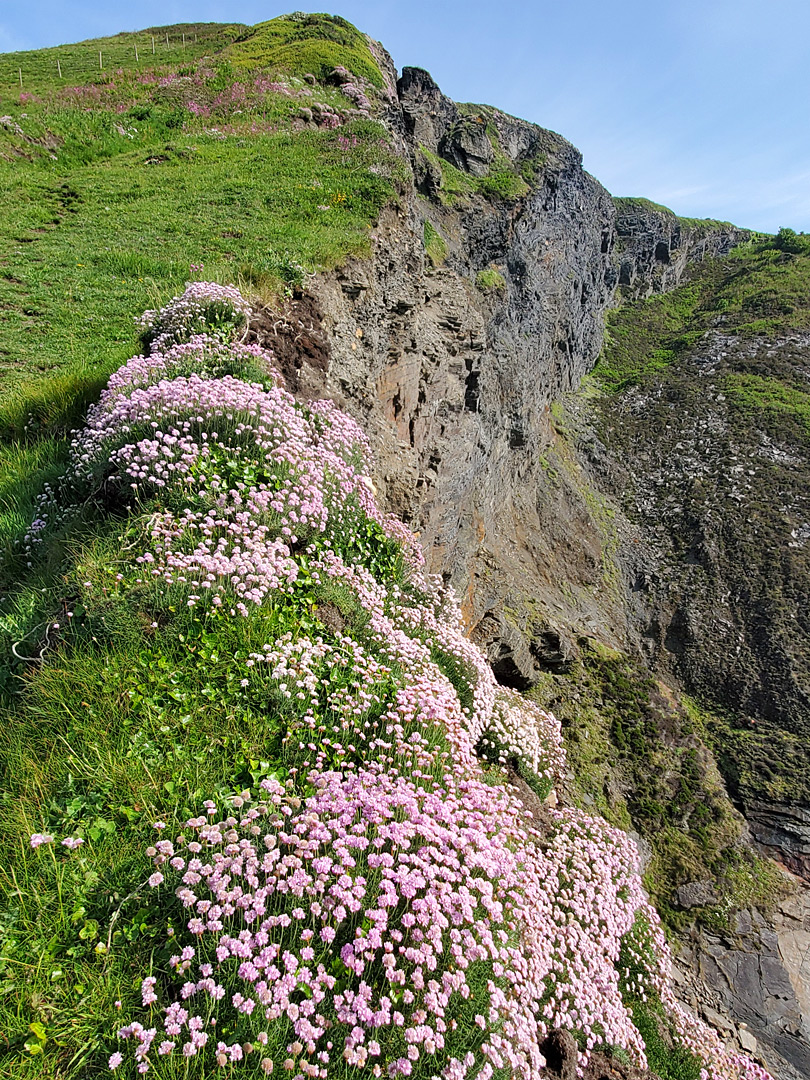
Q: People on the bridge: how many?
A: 0